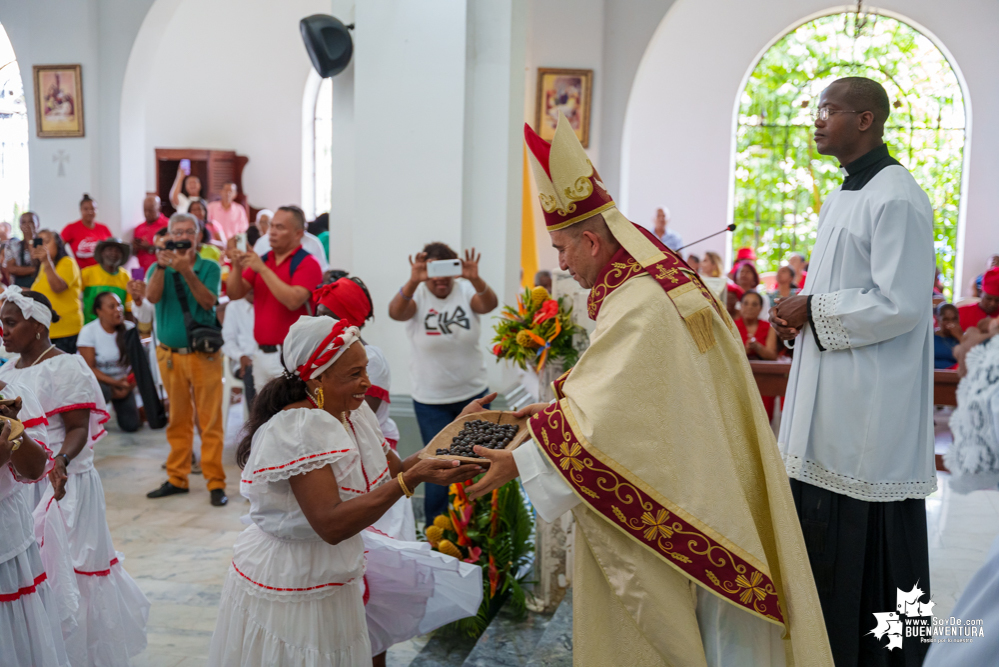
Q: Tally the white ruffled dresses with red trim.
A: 4